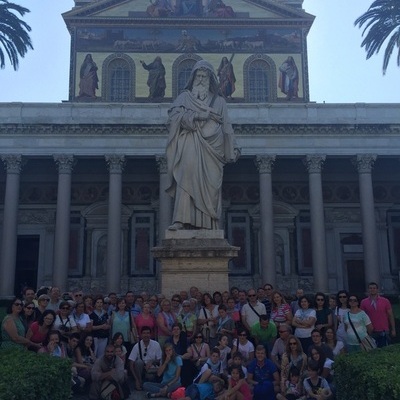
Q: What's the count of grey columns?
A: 7